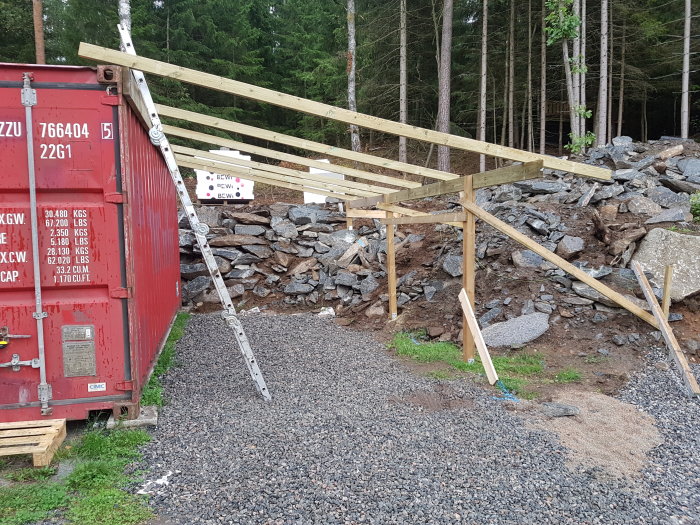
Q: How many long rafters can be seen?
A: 6